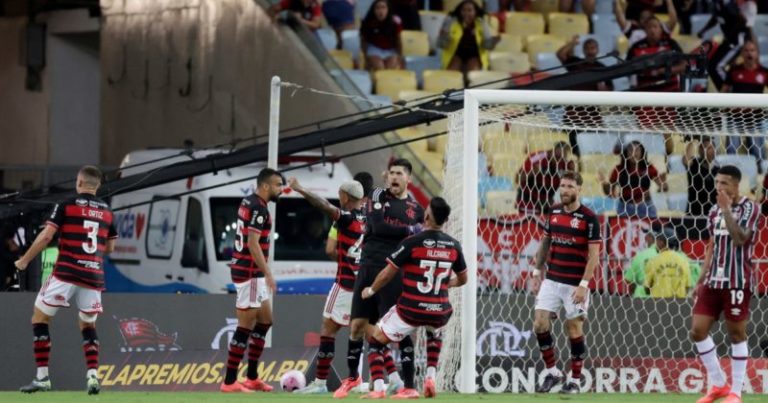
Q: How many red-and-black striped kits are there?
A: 5